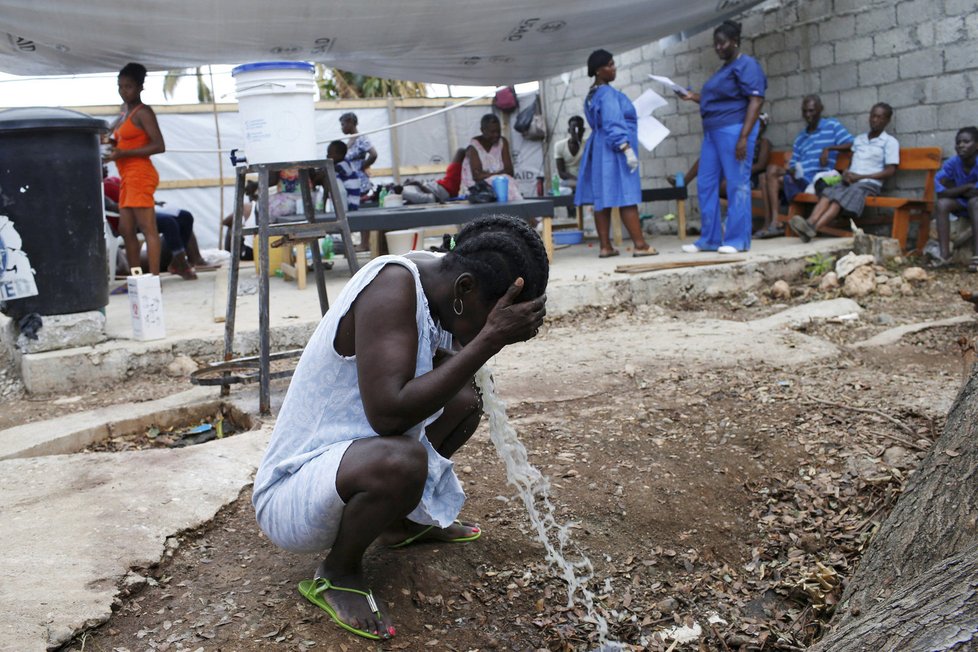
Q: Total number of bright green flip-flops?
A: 2